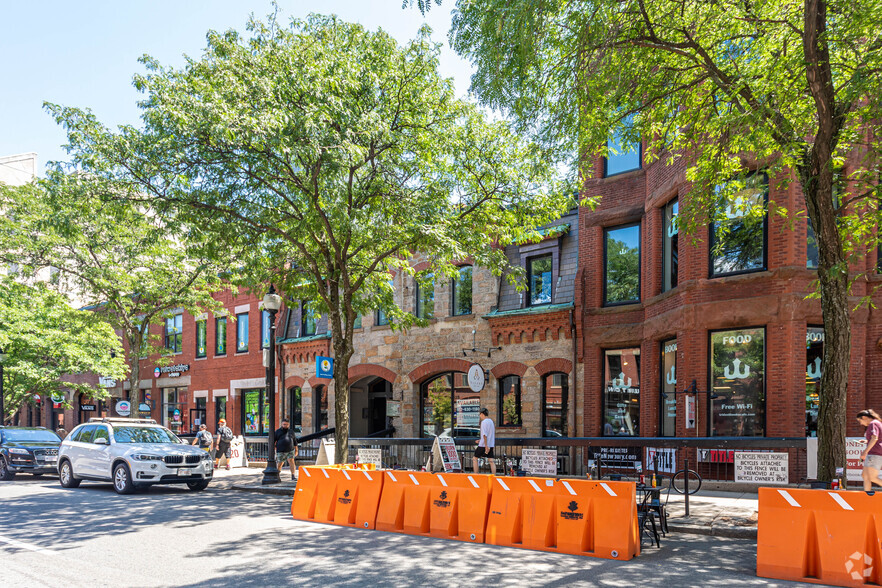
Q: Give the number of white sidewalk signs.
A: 3